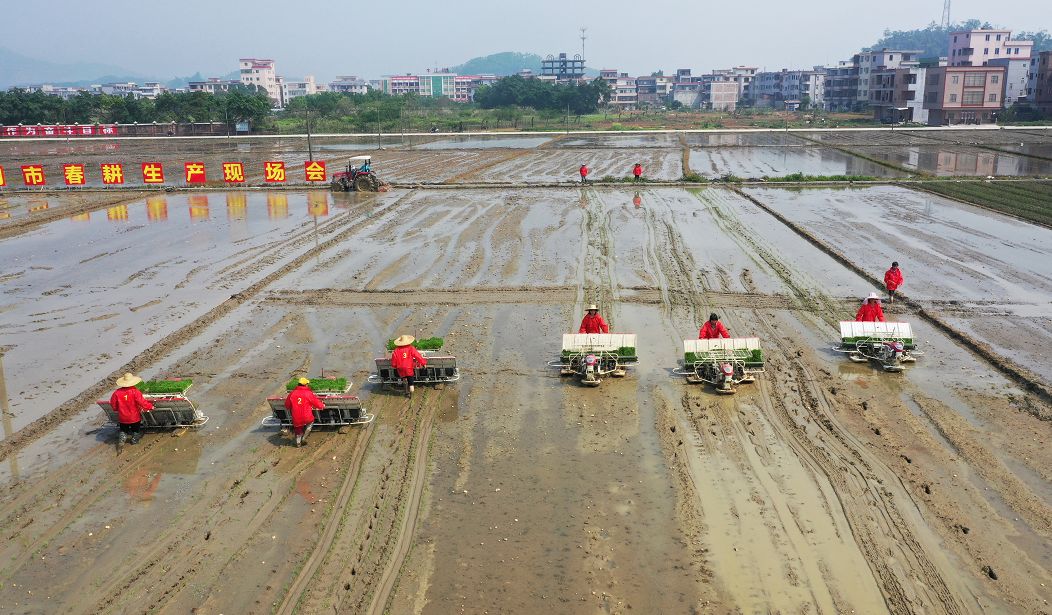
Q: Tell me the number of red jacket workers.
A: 9